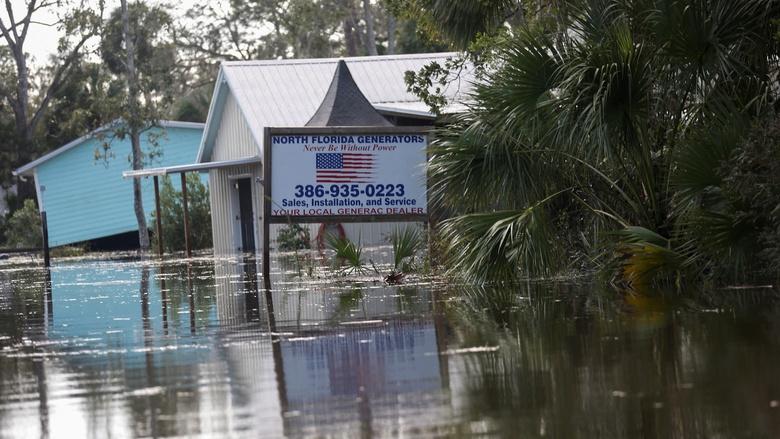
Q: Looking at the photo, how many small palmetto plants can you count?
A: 2